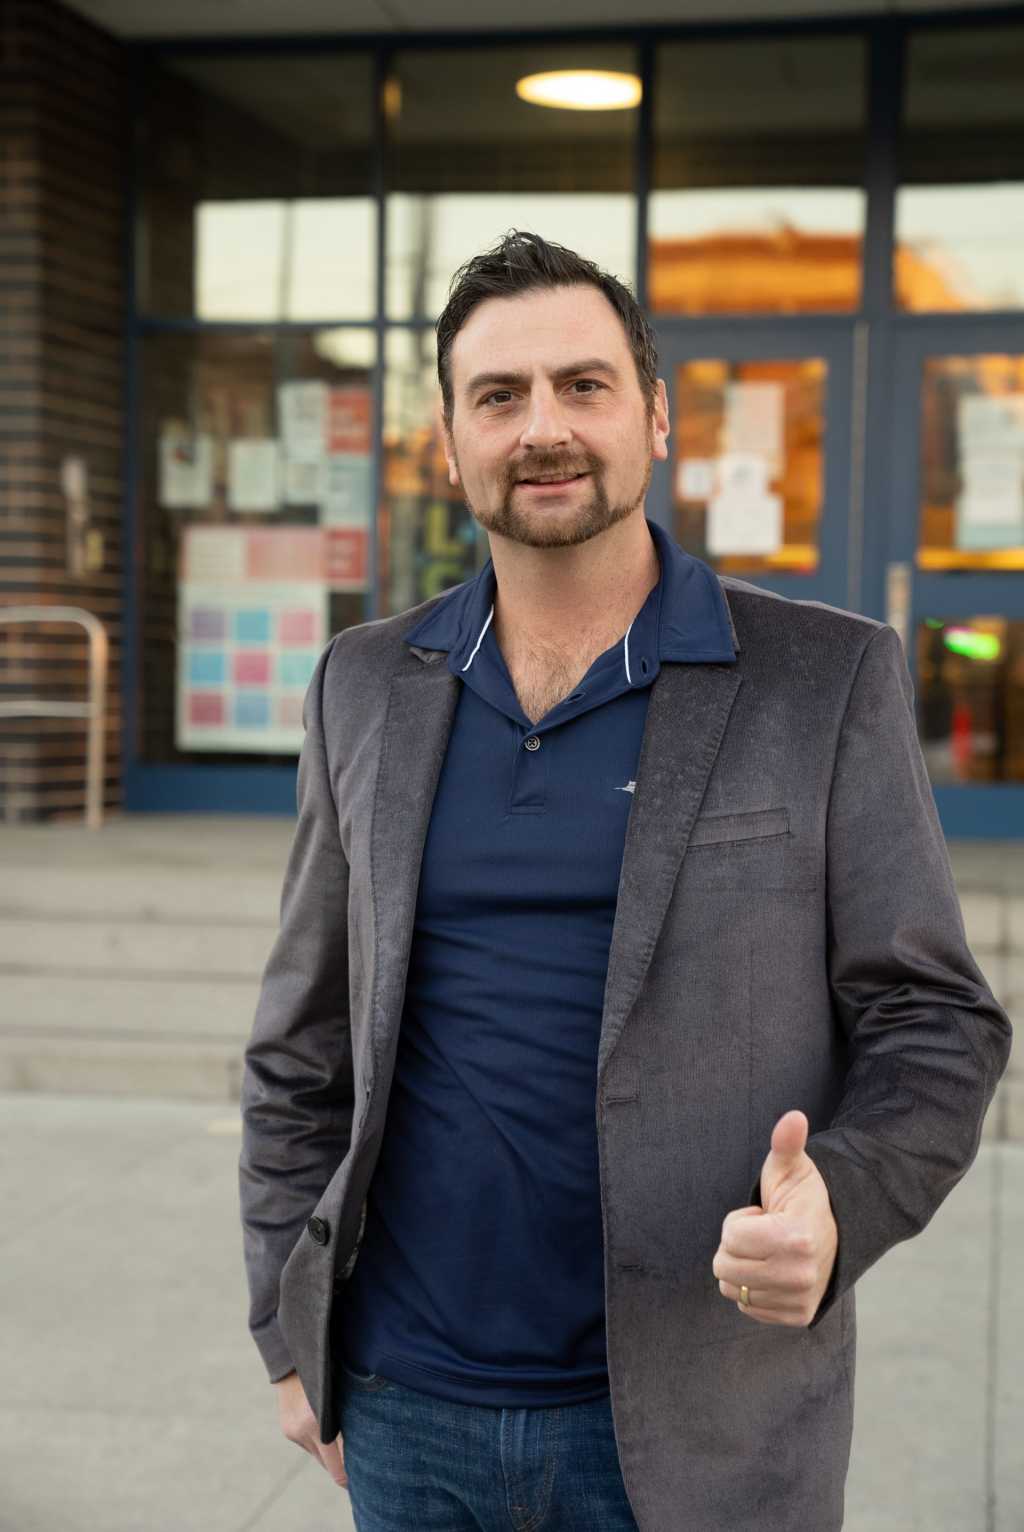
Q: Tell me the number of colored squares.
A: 9